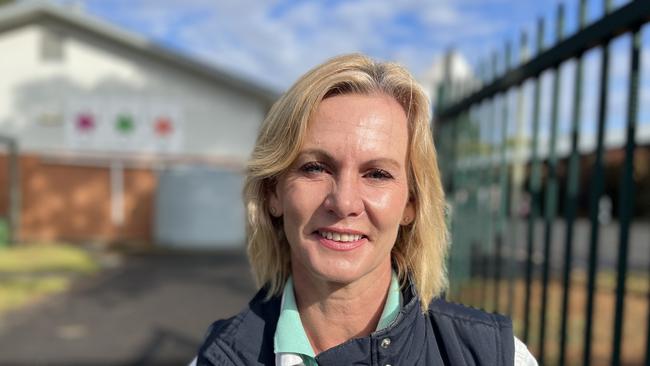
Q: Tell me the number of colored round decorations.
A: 3